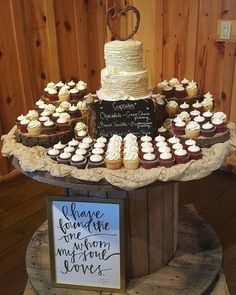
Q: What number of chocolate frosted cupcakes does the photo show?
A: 0